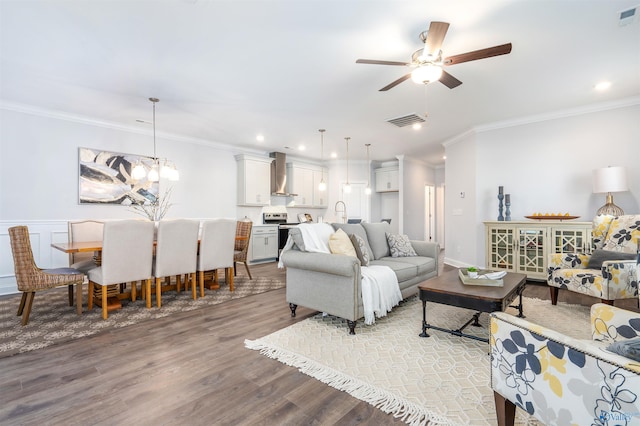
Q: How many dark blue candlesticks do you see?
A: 2